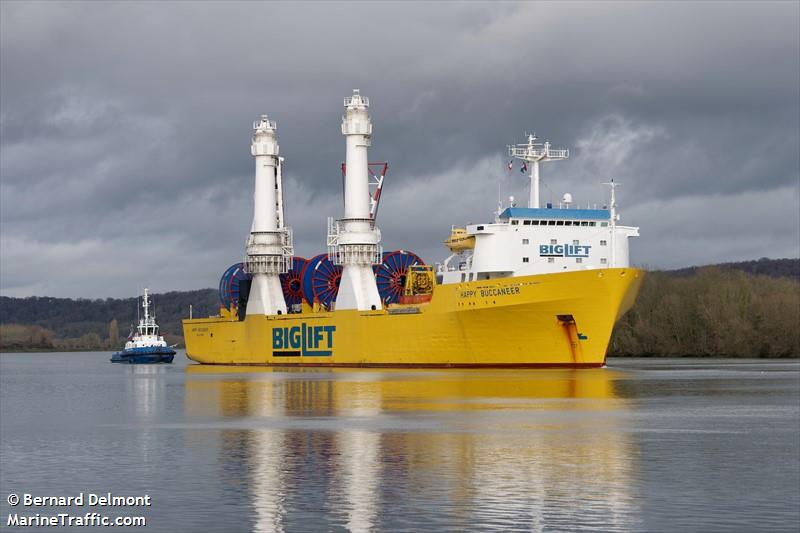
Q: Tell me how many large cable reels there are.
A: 4